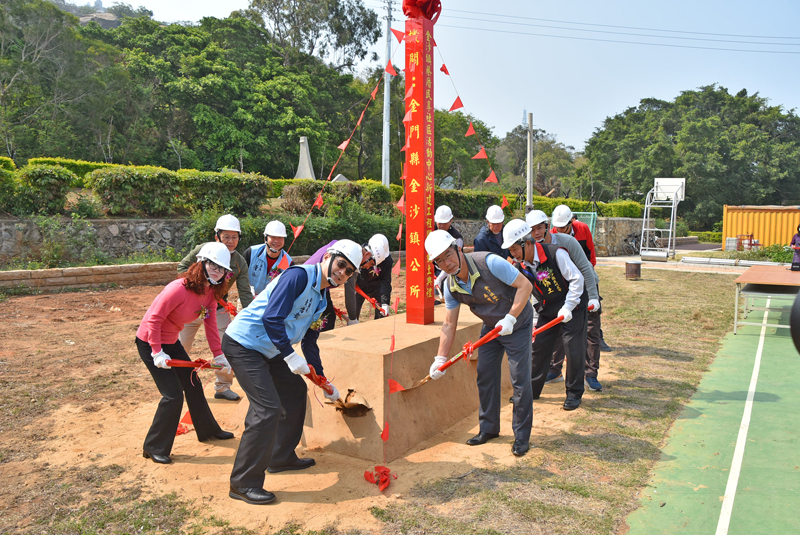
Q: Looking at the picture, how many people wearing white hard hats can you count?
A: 11